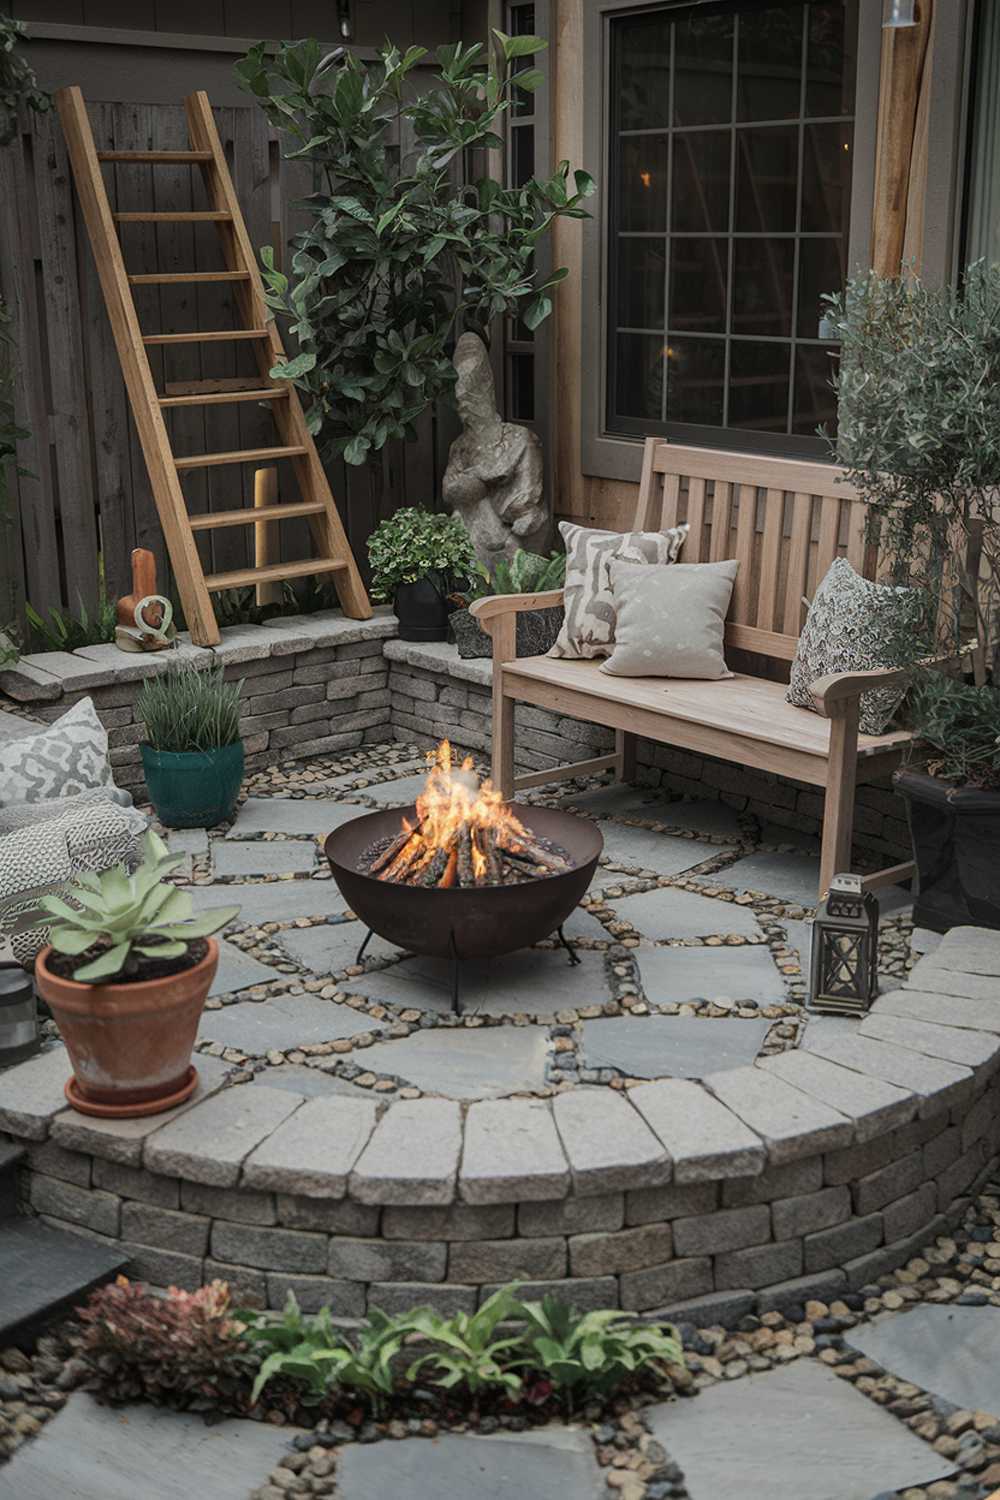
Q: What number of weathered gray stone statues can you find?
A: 1